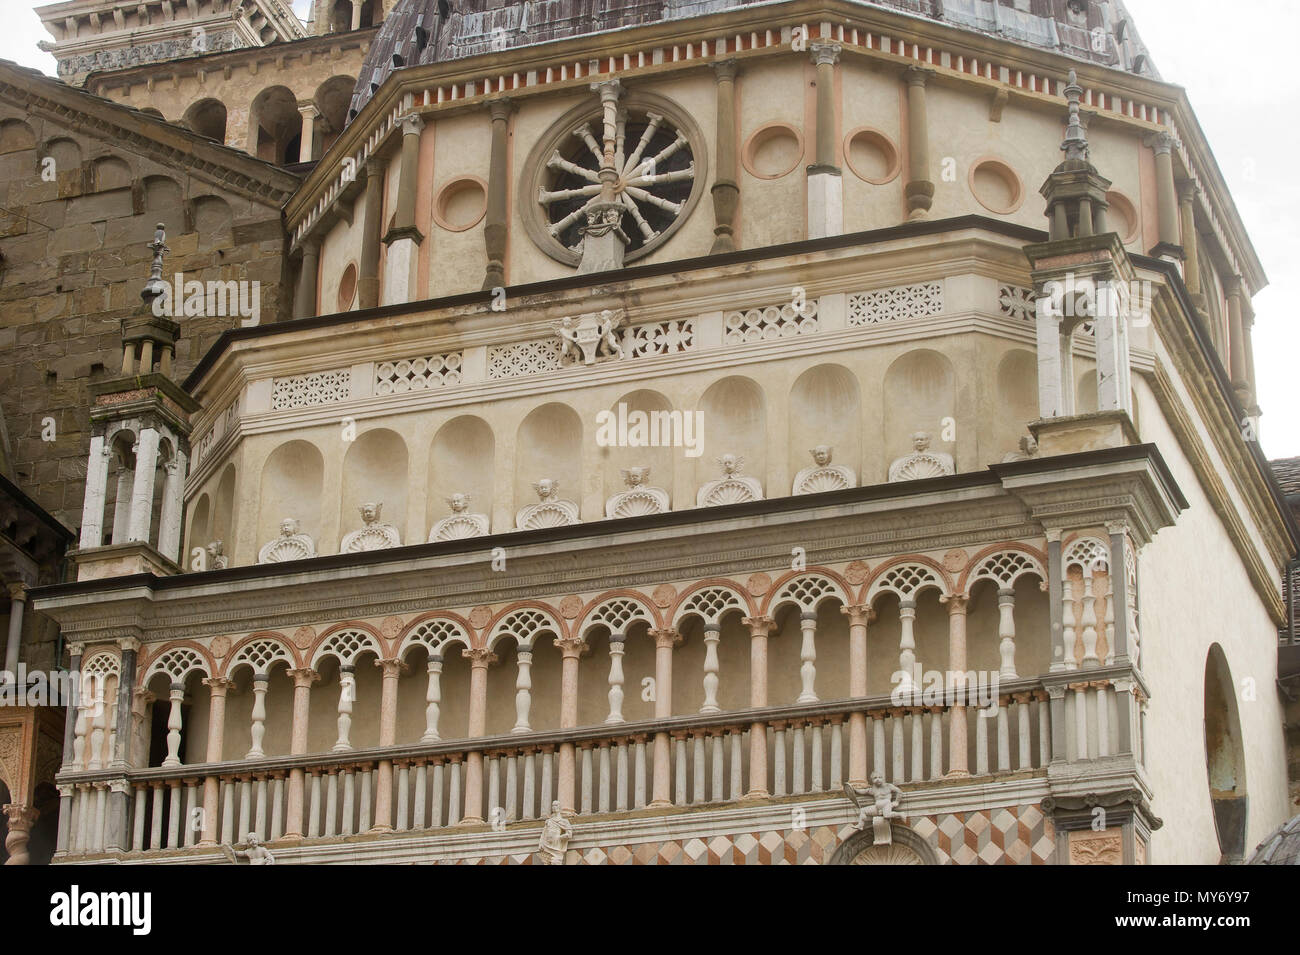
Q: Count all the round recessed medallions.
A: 6